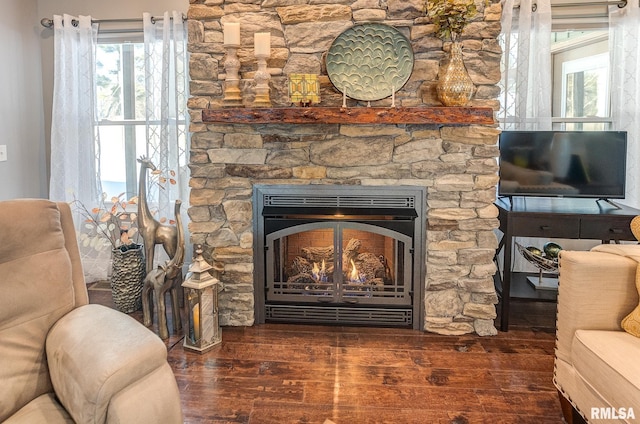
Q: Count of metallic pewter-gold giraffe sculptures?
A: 1